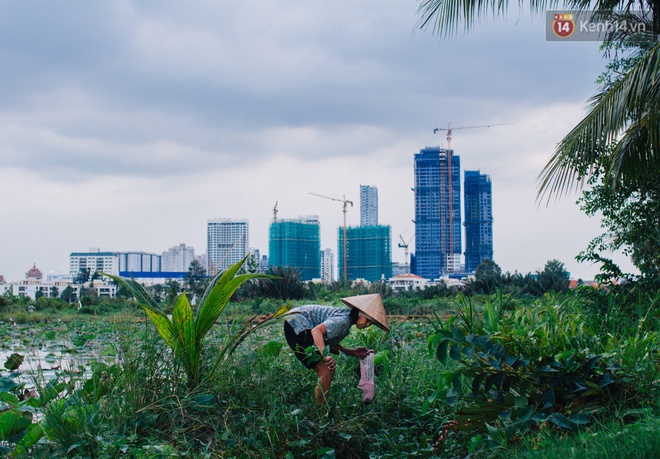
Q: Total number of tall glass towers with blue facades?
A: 2